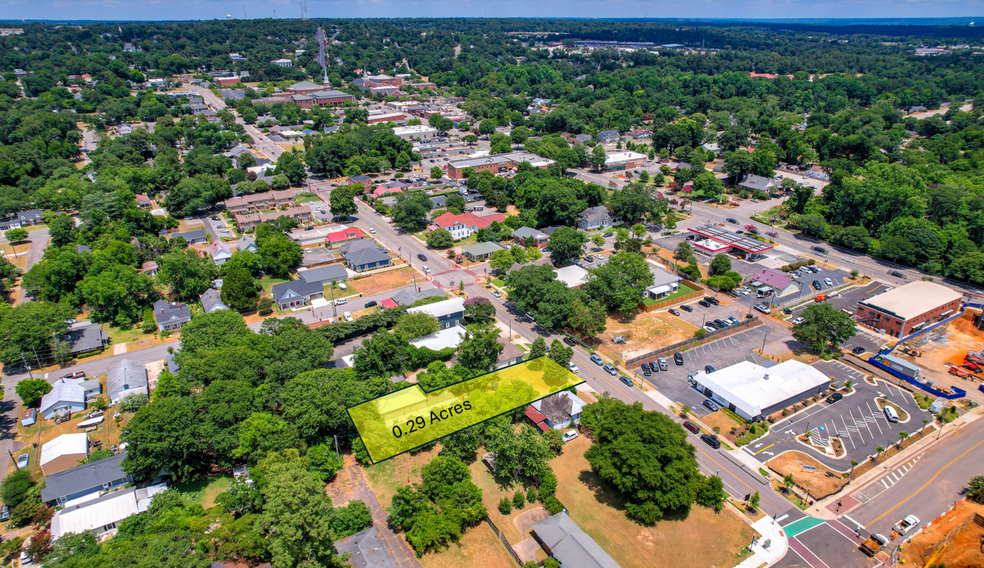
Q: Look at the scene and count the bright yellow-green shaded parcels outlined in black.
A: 1